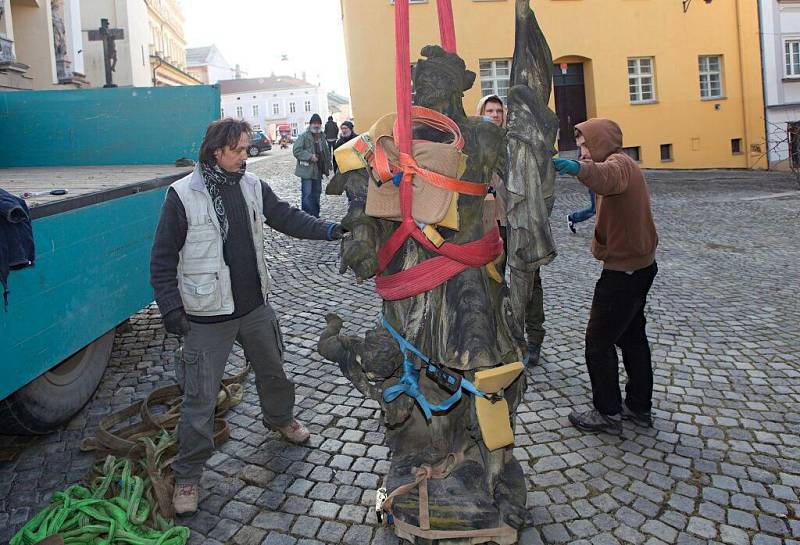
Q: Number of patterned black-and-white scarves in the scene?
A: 1